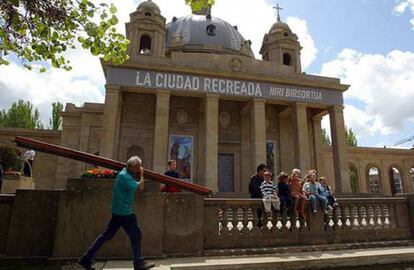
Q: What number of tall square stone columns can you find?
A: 6